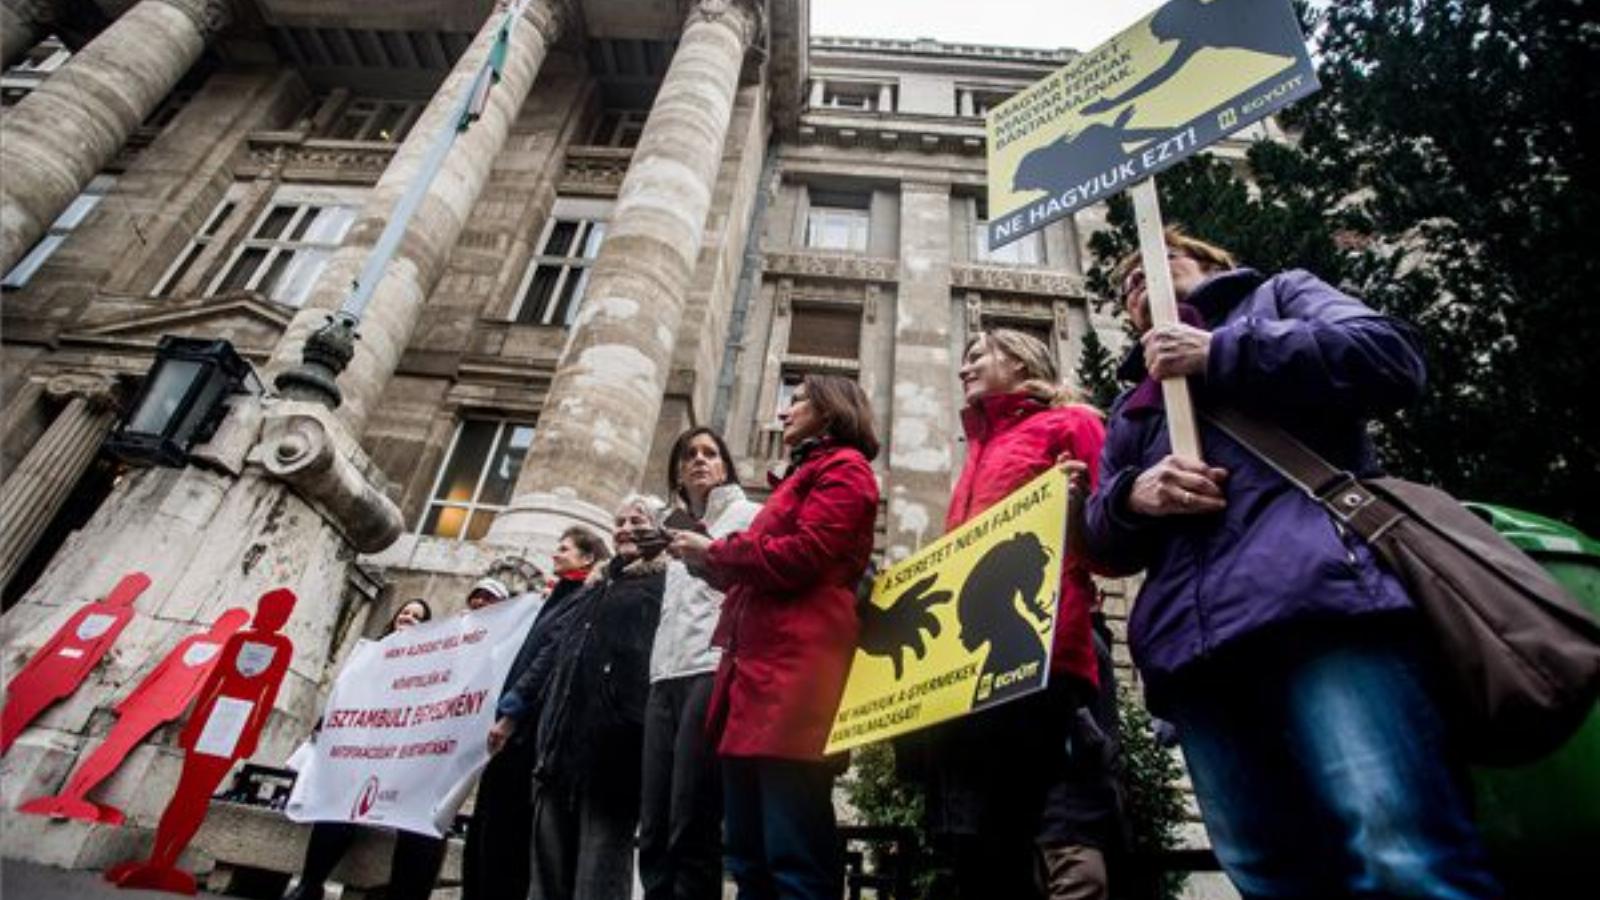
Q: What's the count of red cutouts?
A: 3